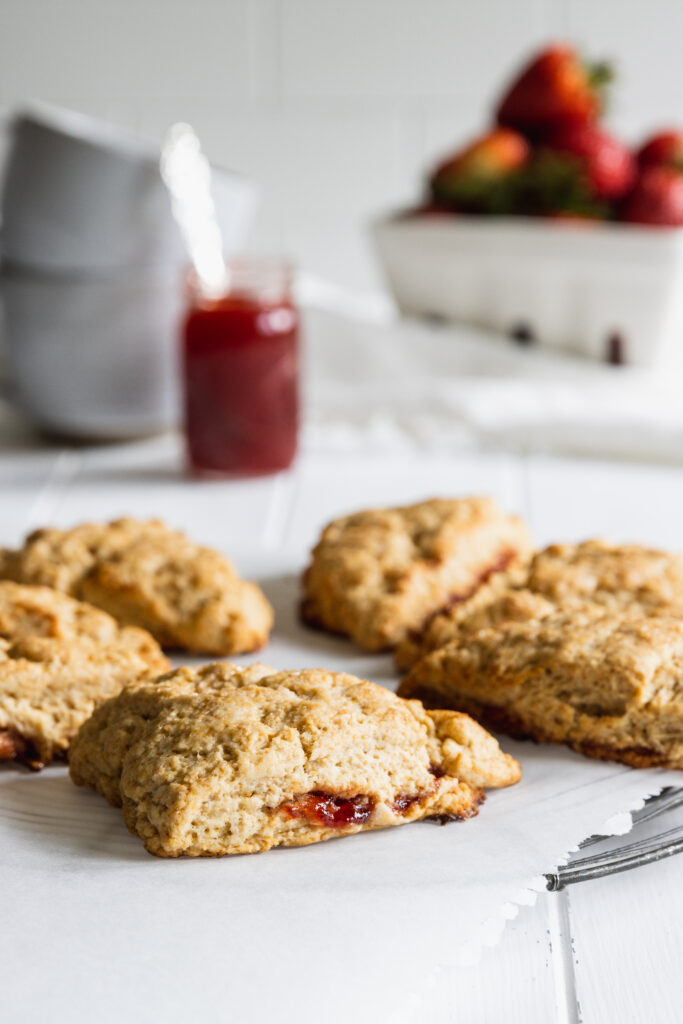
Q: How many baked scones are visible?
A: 6